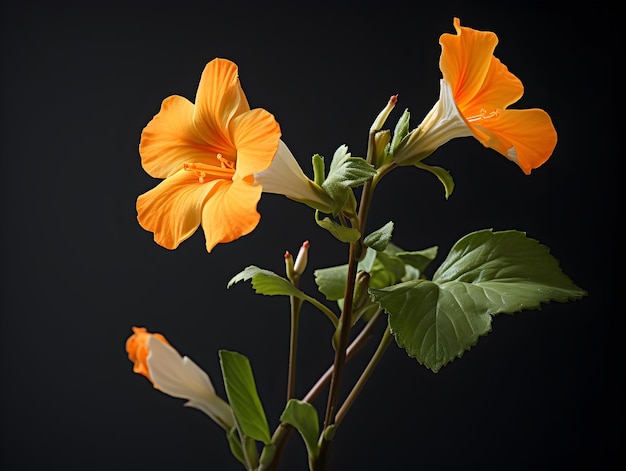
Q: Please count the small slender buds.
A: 3